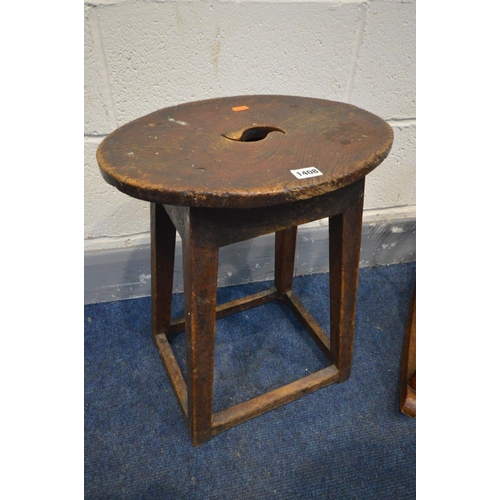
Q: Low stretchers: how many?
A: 4